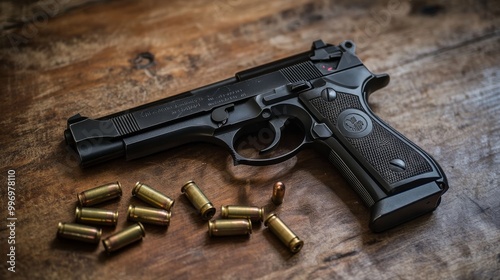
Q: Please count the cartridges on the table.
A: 11